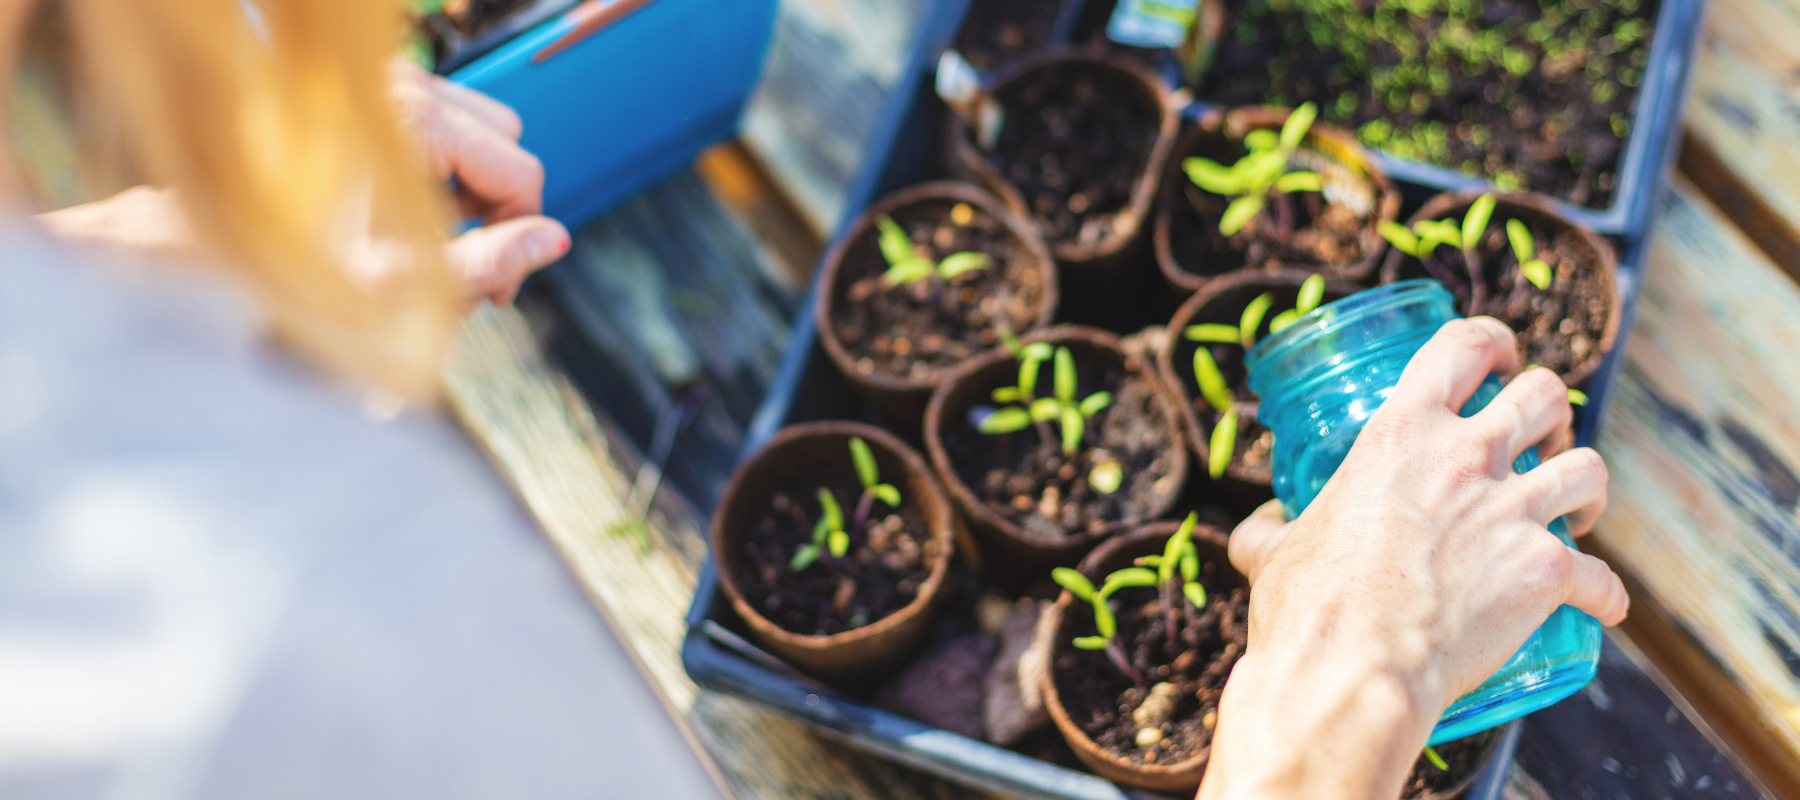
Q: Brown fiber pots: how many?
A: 9